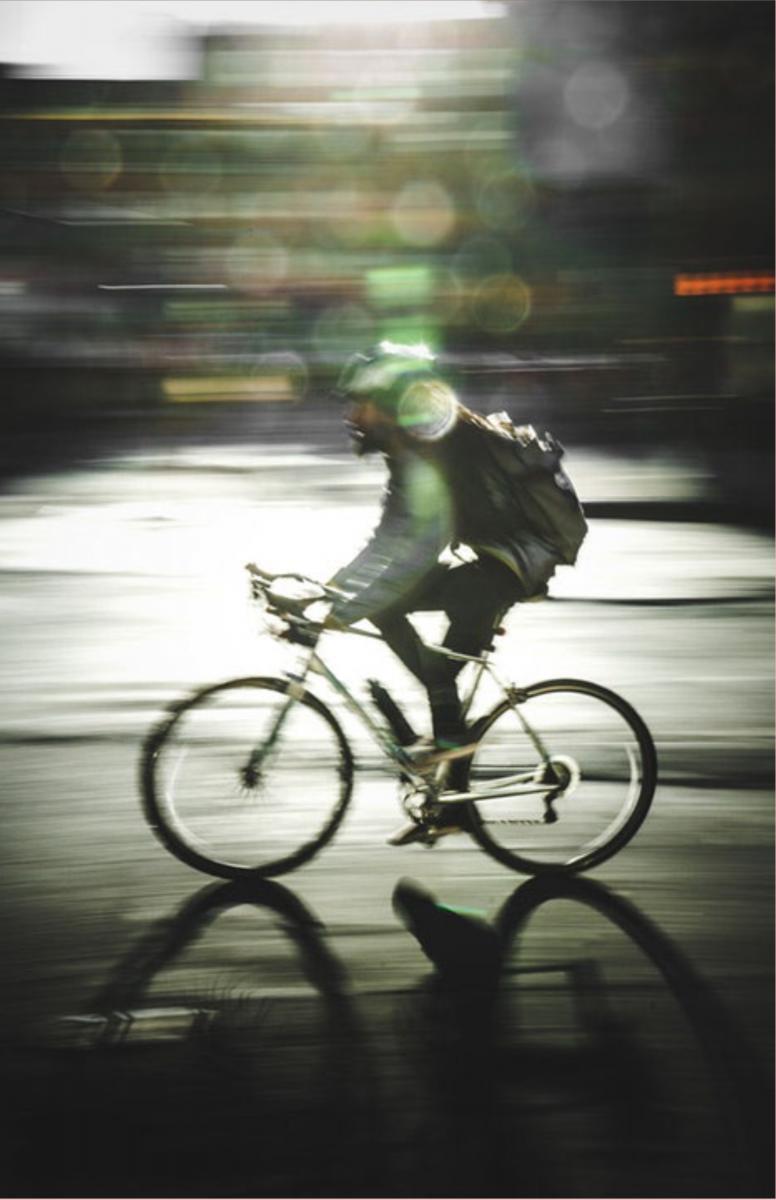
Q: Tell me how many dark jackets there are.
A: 1